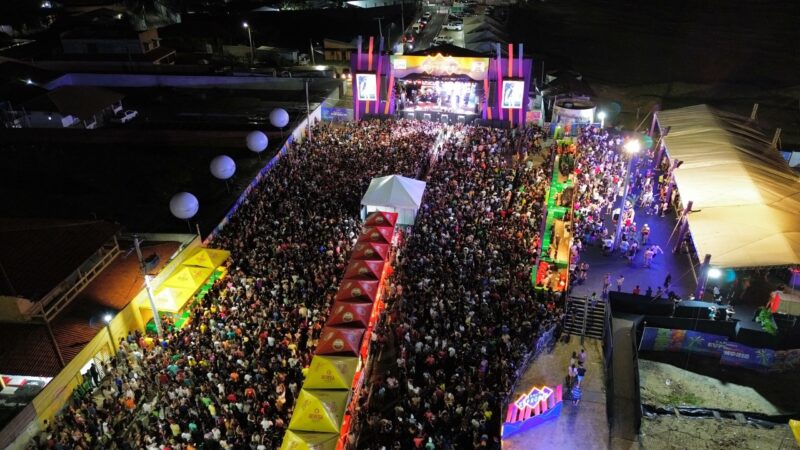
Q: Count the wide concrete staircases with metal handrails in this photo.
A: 1